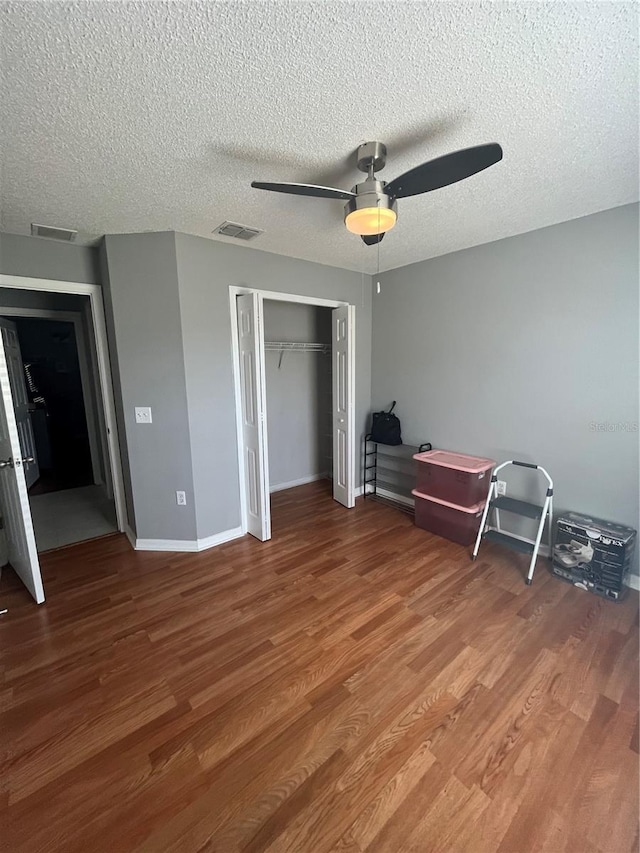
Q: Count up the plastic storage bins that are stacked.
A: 2